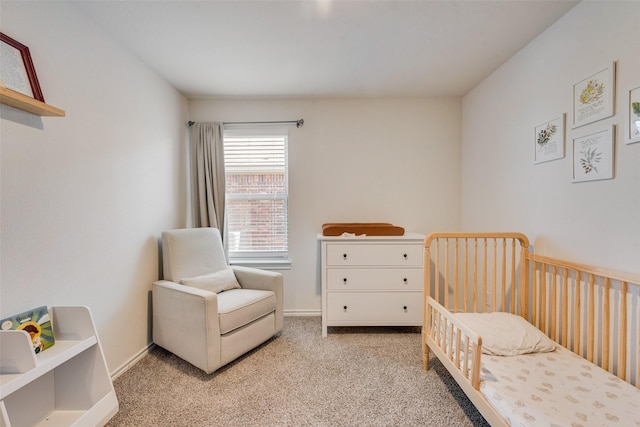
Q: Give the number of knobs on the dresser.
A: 6